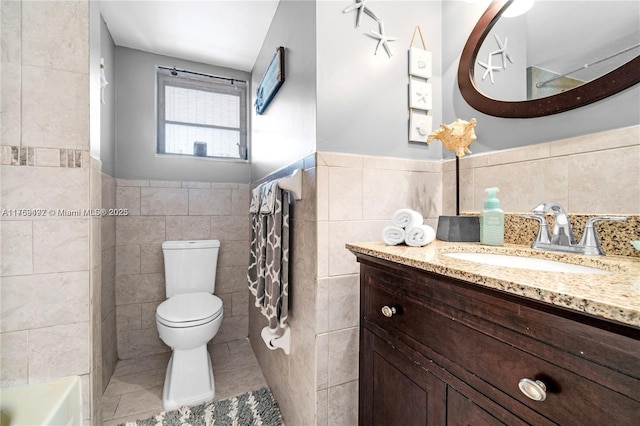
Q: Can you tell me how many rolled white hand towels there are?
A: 3